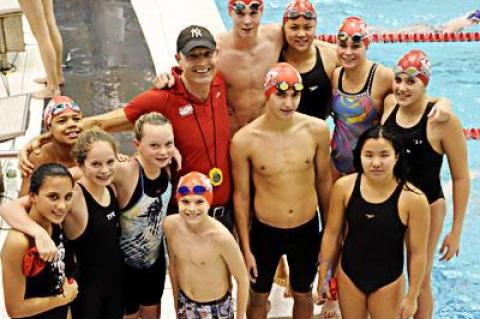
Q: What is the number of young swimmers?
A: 11